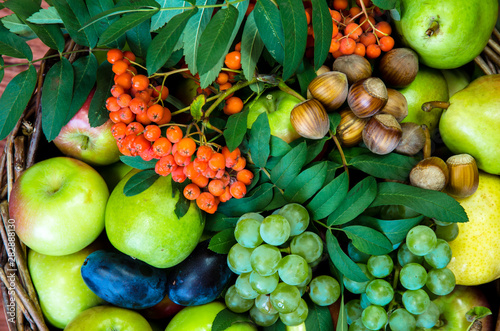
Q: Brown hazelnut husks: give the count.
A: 11